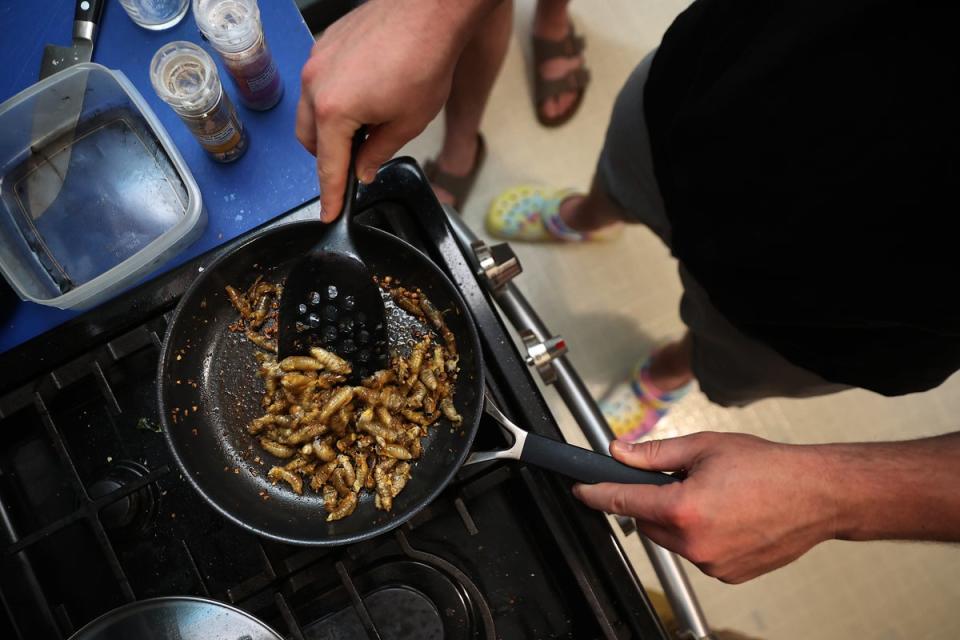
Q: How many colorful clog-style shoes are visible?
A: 2